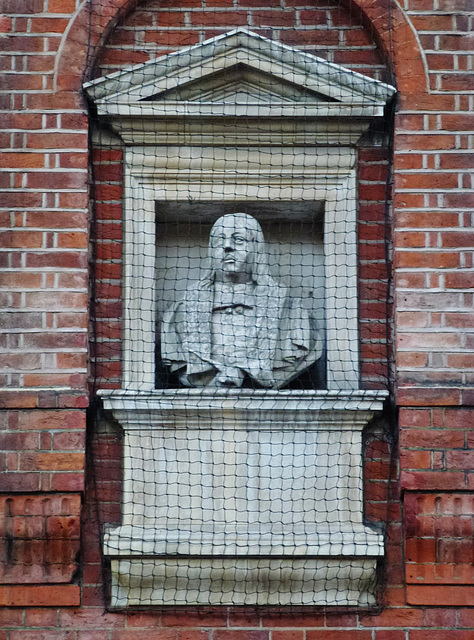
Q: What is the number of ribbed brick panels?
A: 2